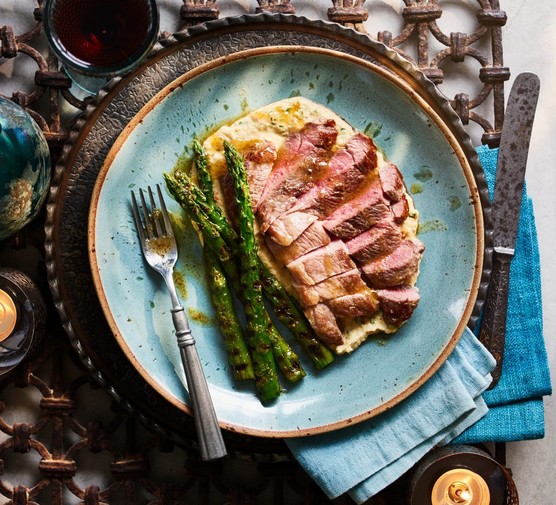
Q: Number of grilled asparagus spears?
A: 4